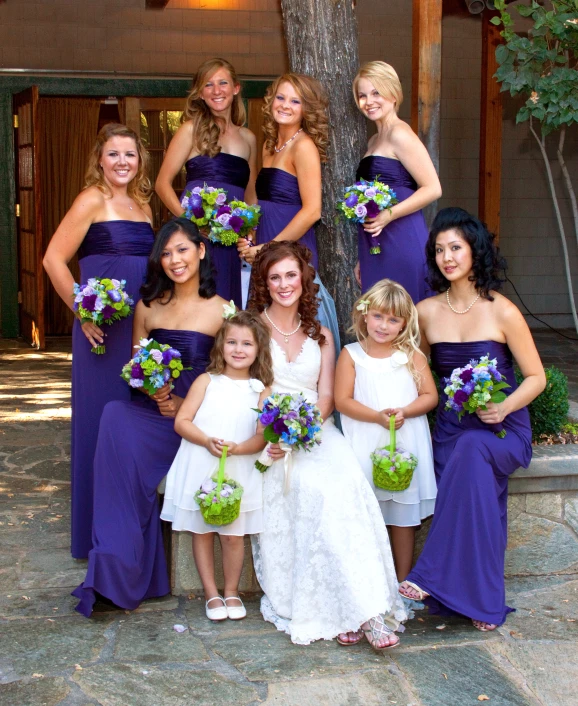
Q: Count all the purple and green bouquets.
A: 7